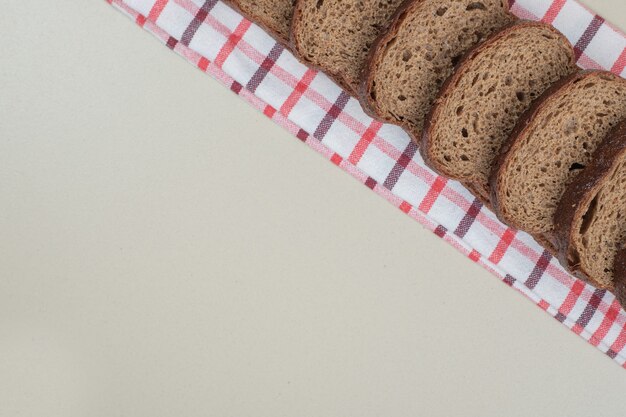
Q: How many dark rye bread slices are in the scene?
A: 7